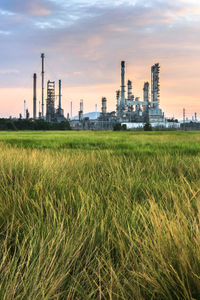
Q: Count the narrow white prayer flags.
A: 0